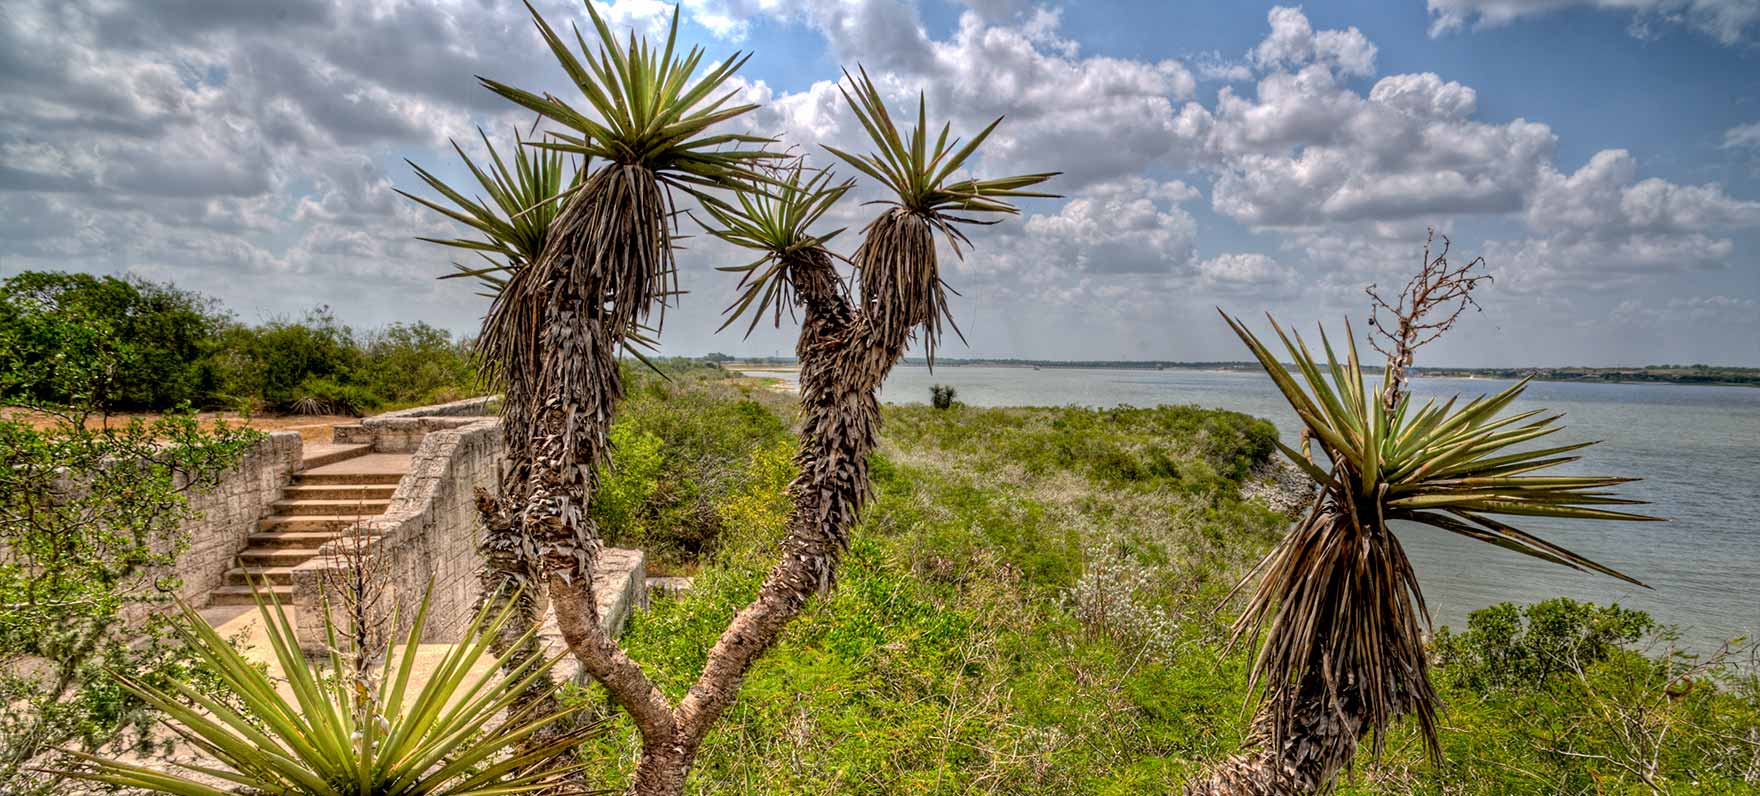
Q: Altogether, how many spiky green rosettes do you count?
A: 6